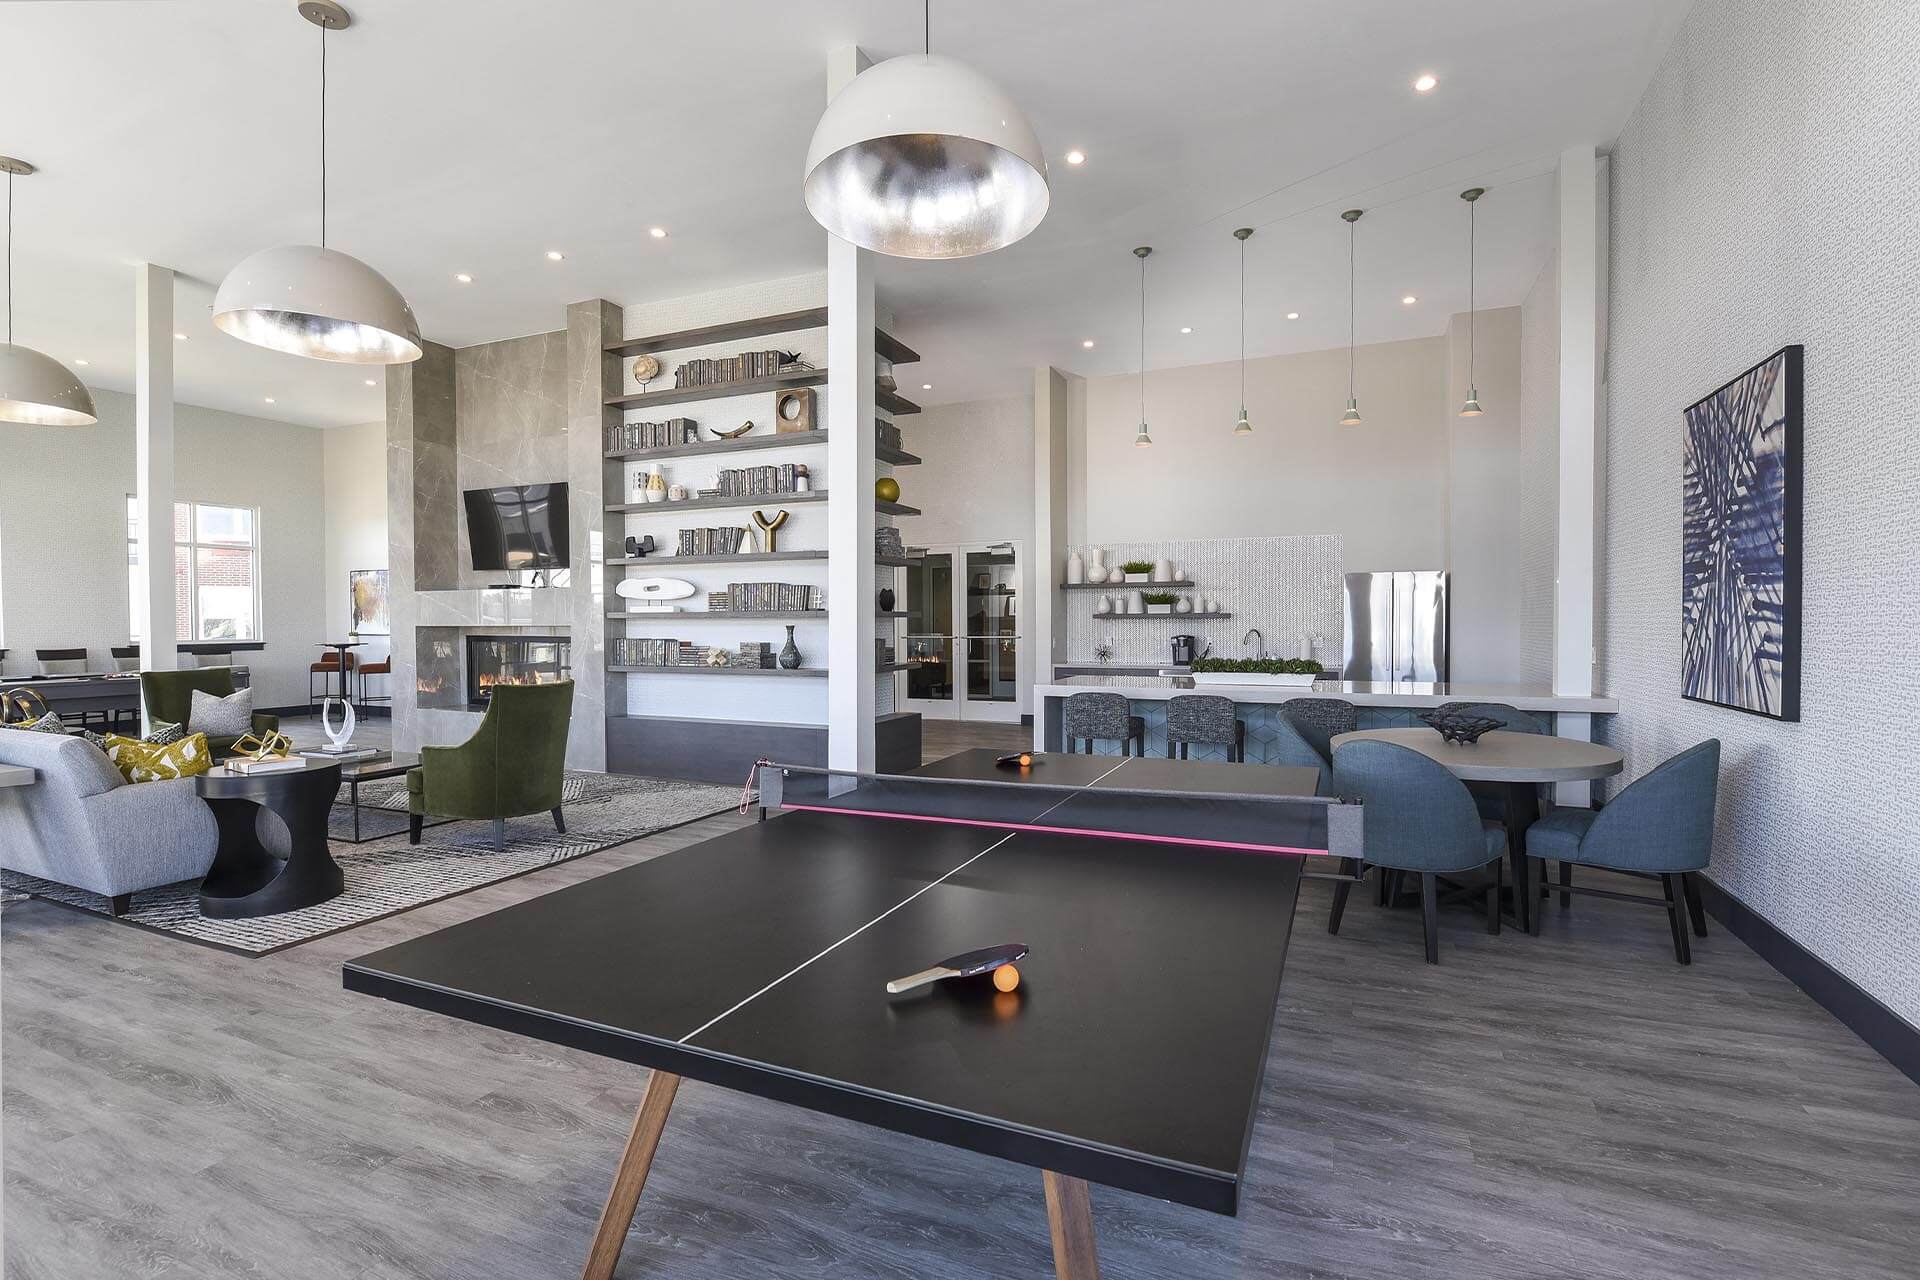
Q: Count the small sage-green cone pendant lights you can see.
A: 4